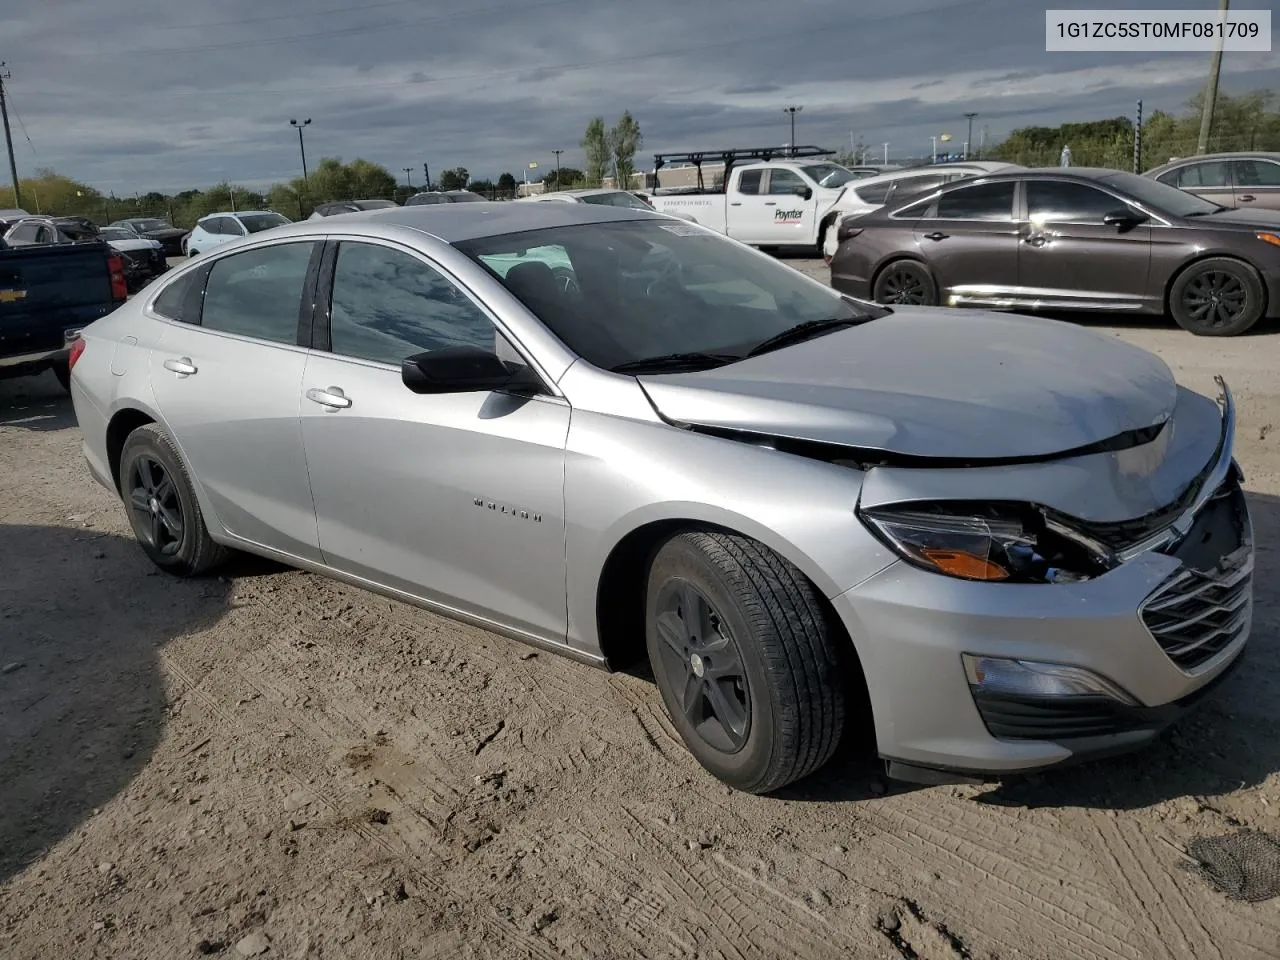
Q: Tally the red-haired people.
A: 0